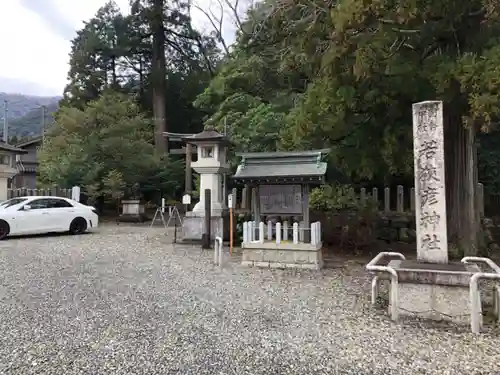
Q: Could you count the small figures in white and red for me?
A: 0